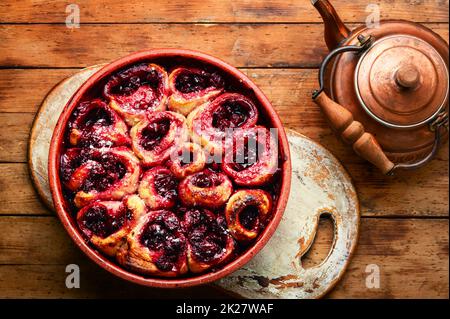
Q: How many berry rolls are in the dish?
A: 14